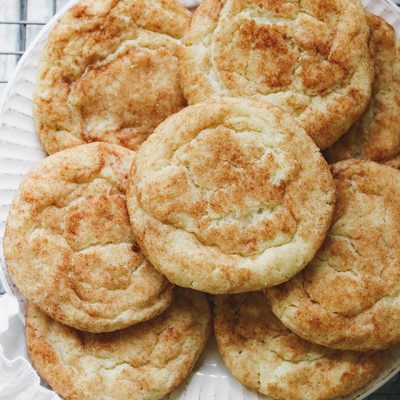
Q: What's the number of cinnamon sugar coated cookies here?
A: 8